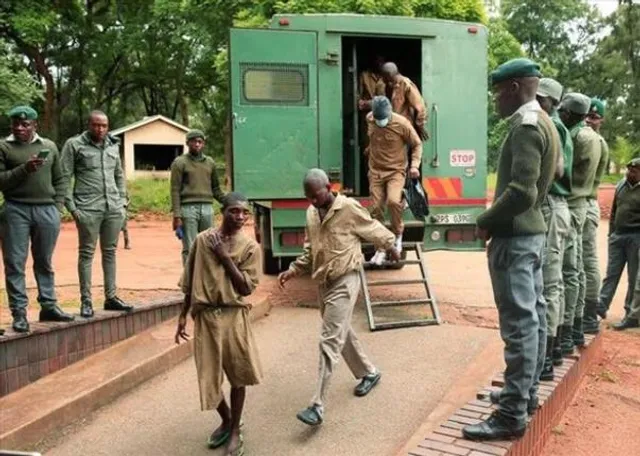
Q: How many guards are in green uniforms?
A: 8